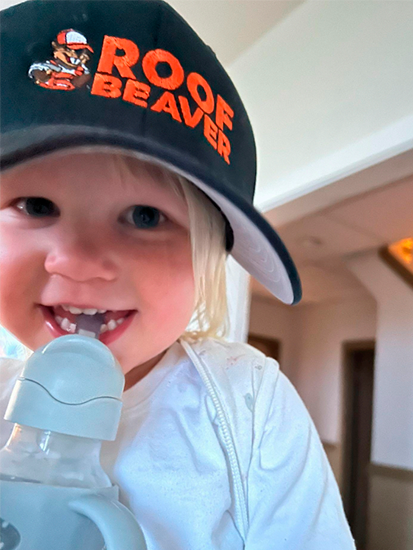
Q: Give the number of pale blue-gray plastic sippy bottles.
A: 1